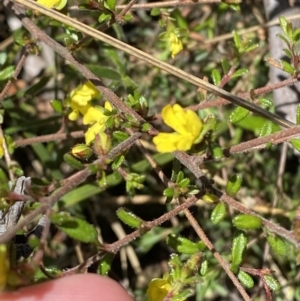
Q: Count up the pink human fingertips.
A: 1